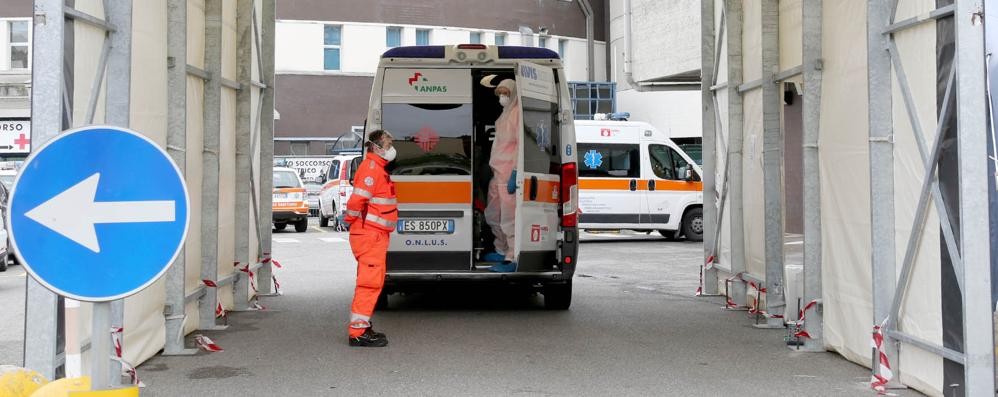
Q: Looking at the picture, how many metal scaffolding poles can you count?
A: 12